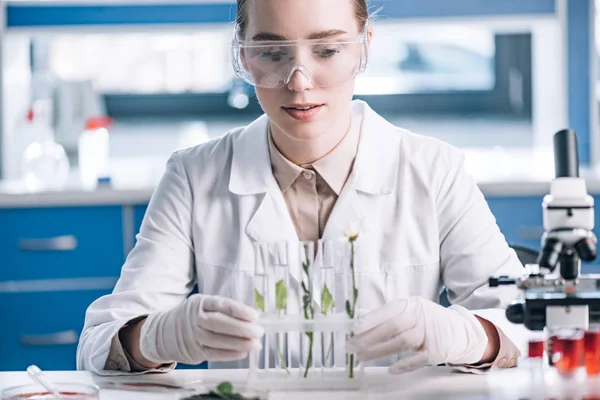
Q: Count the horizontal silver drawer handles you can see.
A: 2